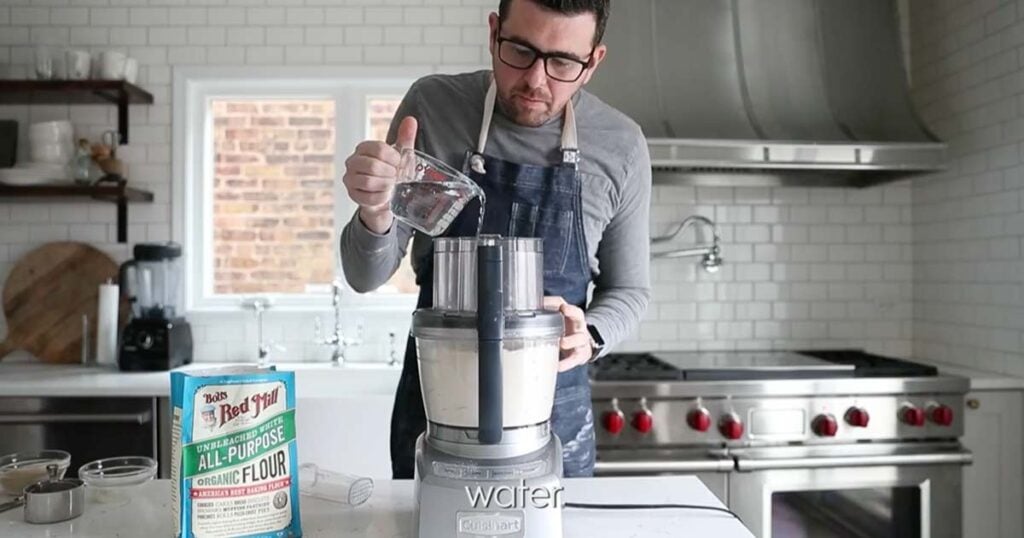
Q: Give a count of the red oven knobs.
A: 8